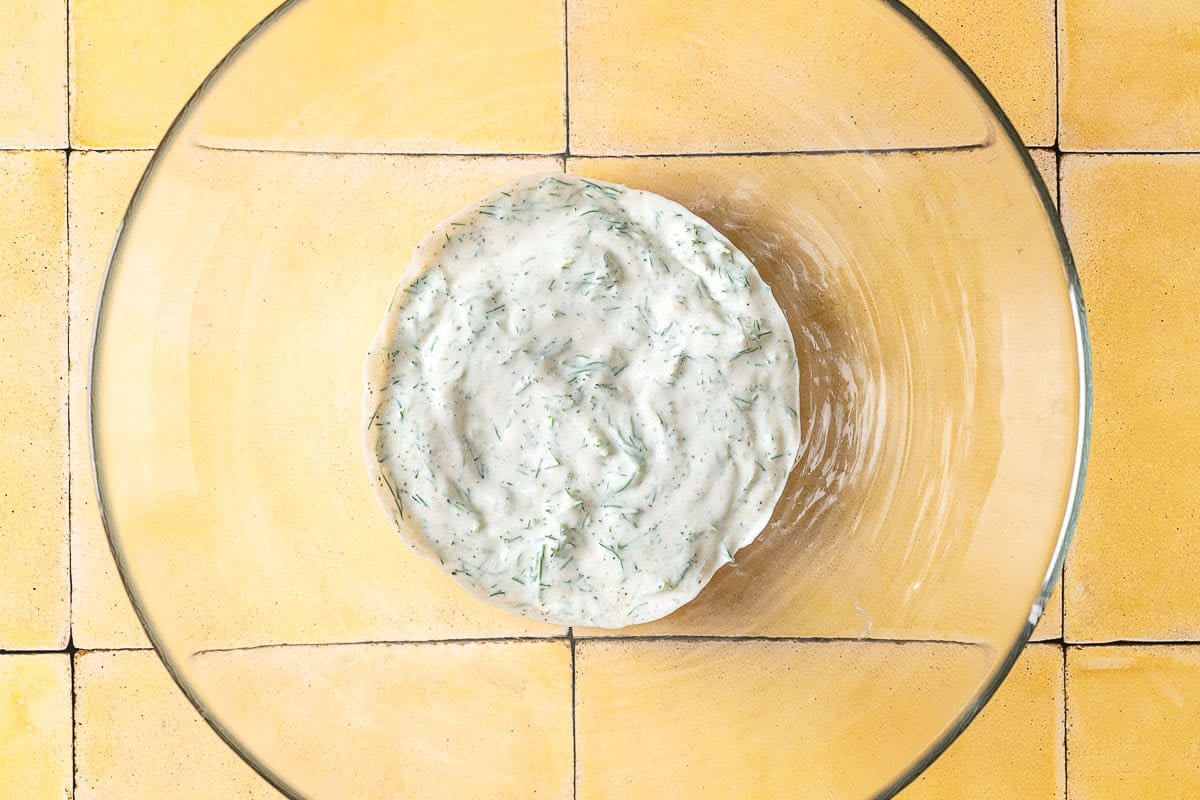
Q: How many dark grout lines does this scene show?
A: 5